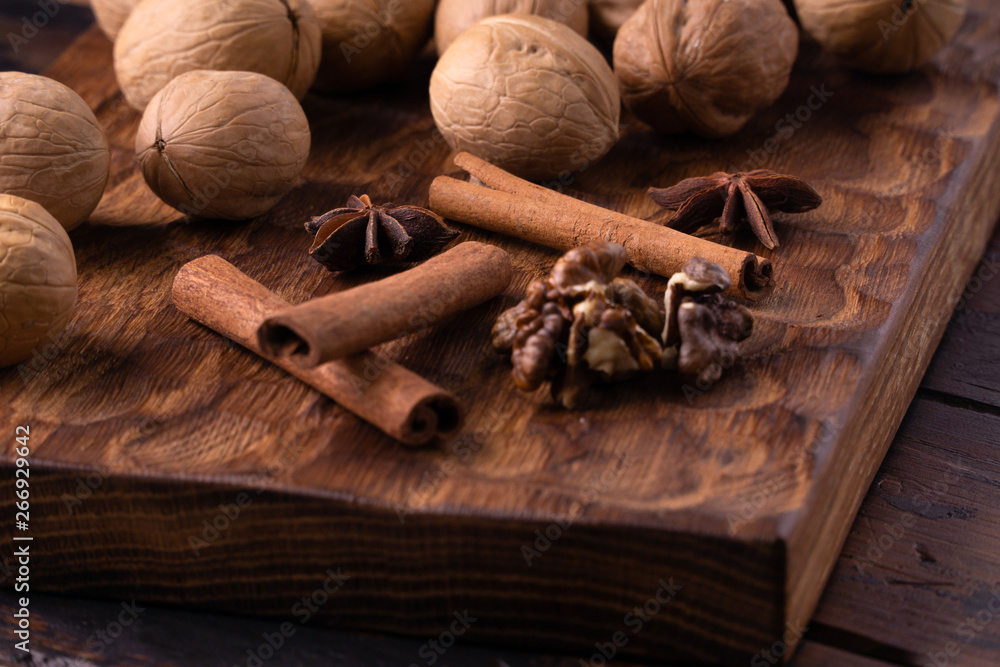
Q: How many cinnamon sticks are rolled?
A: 3